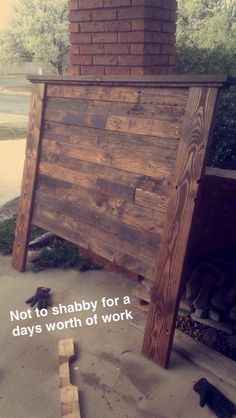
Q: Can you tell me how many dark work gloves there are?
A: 2